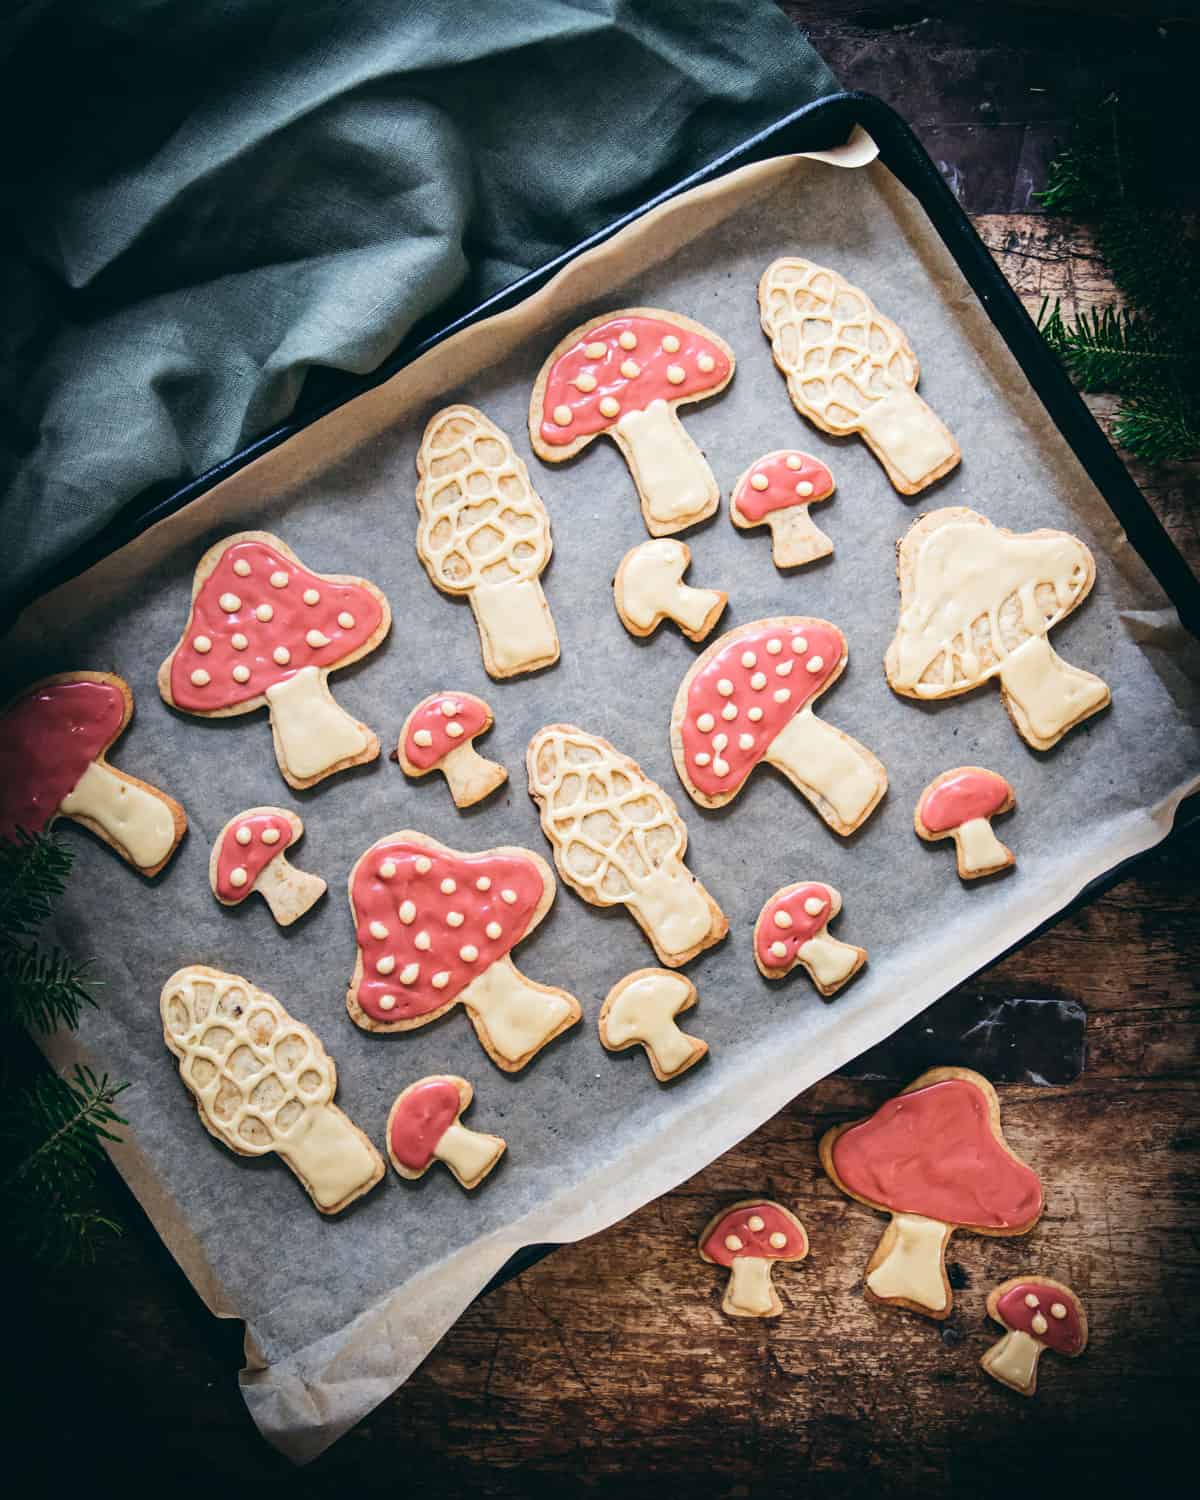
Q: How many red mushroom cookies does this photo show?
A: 14